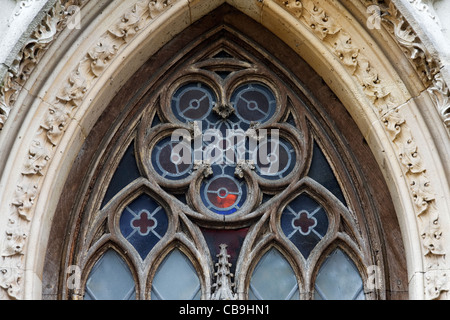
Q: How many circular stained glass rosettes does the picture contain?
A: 5